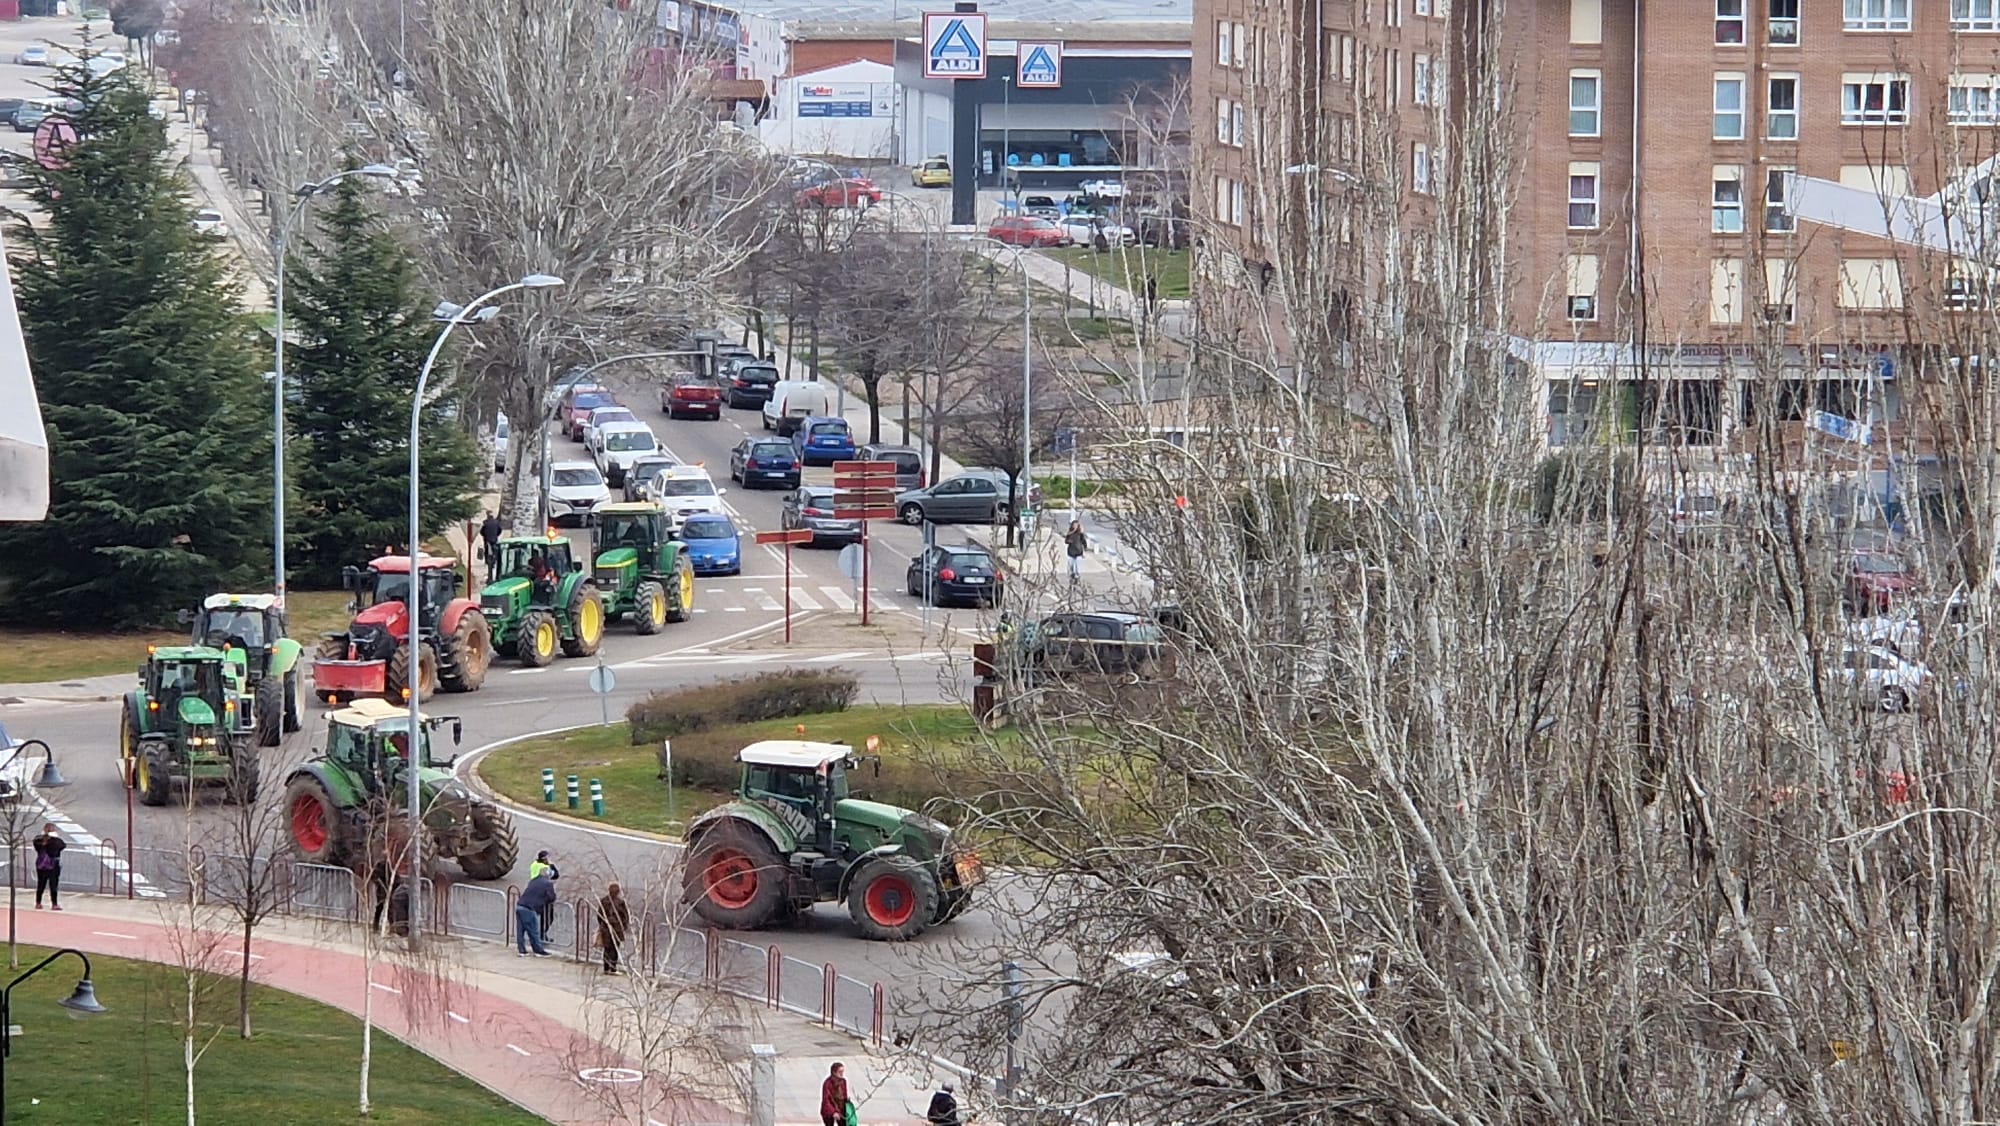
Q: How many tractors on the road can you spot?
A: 7